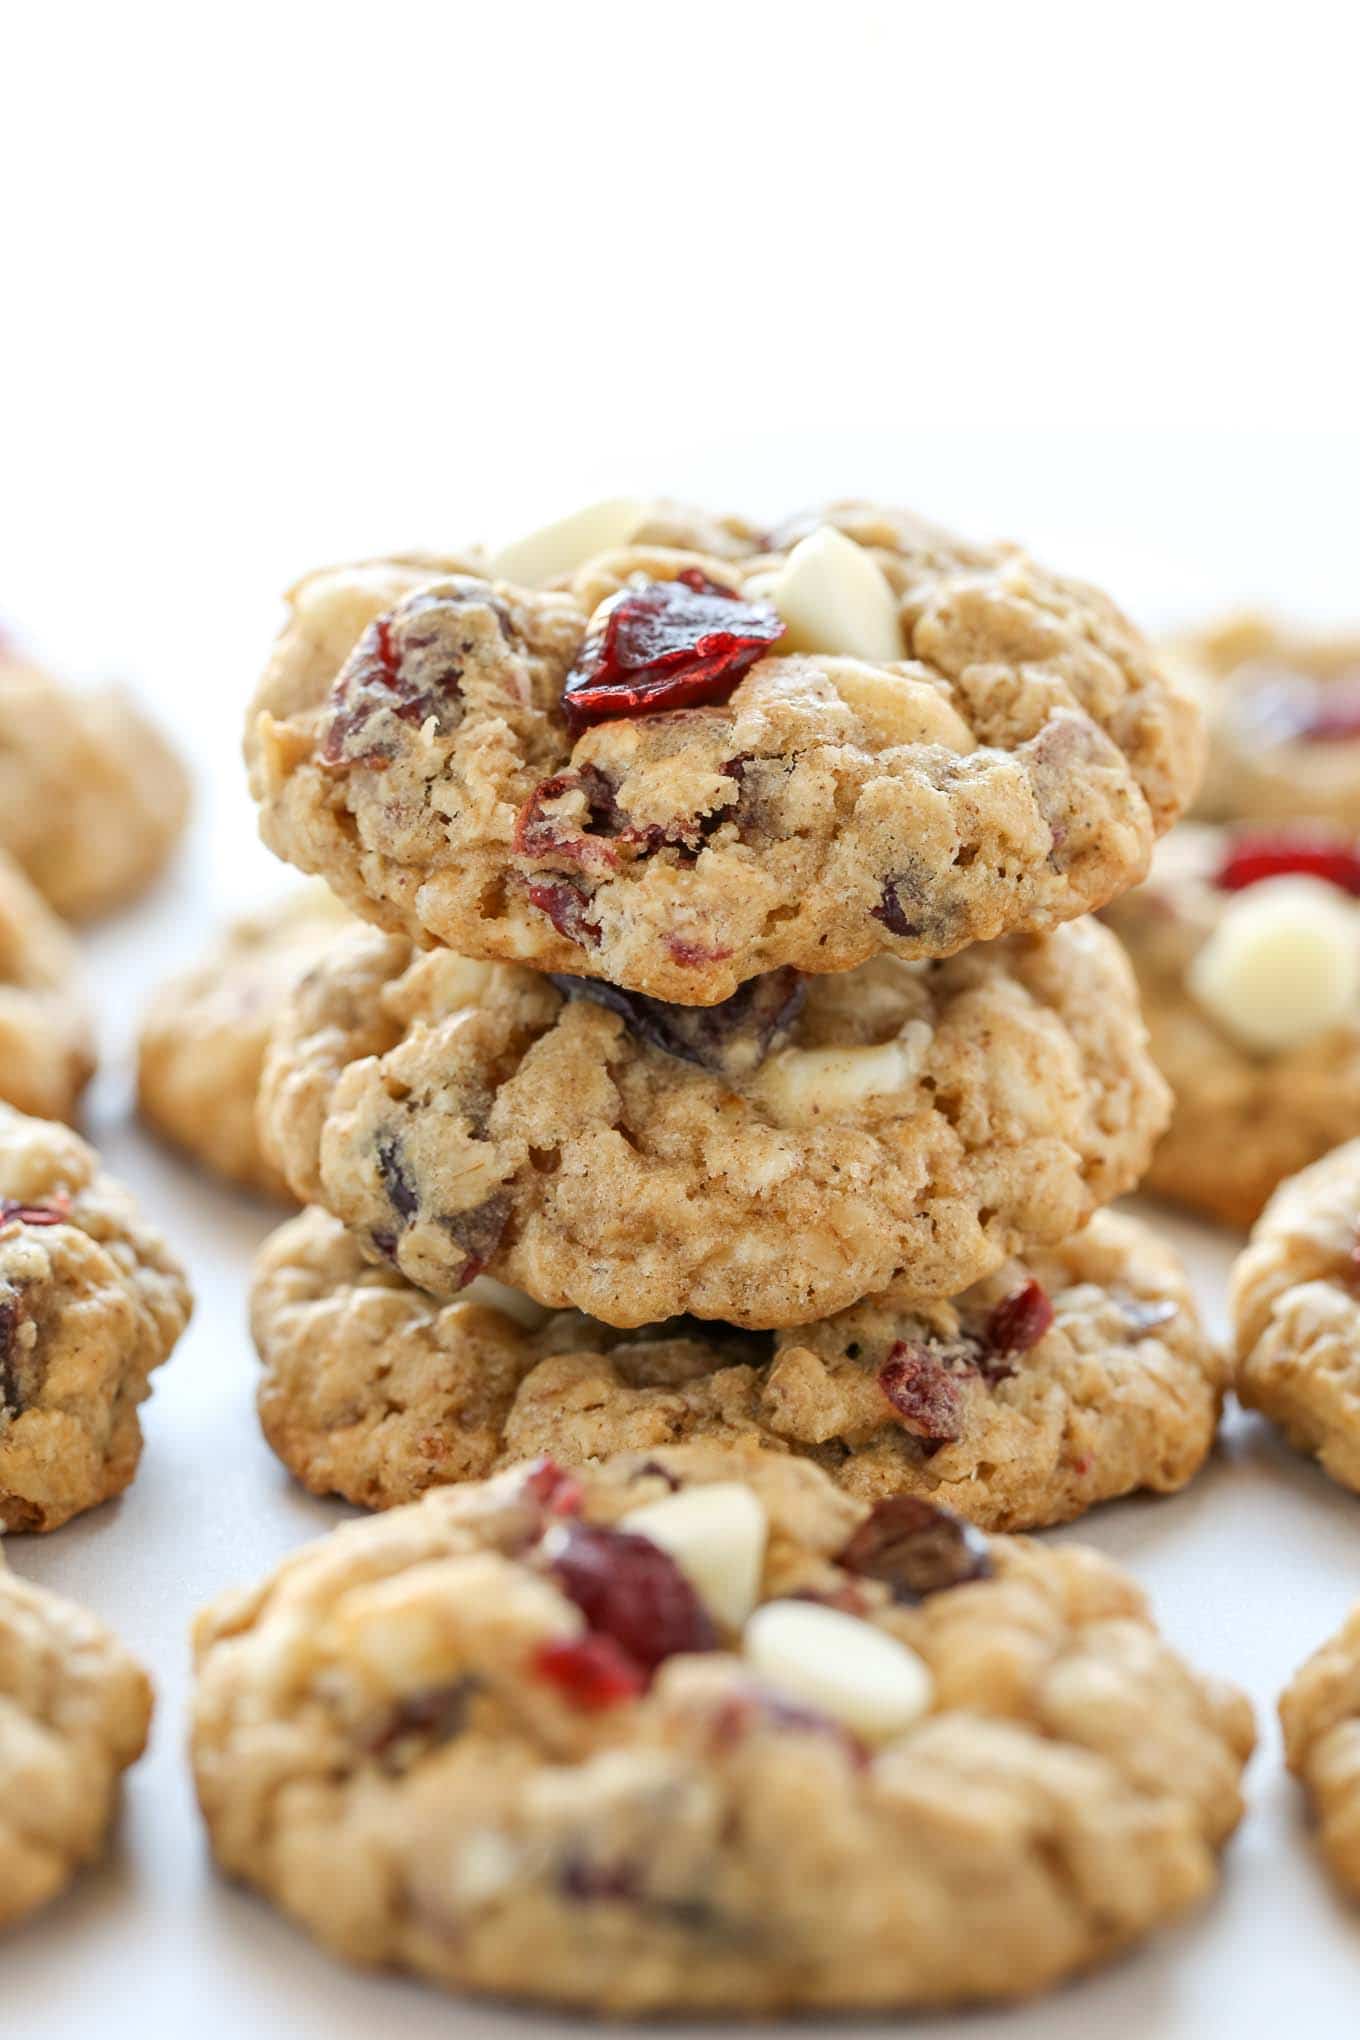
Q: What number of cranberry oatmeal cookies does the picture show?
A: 13